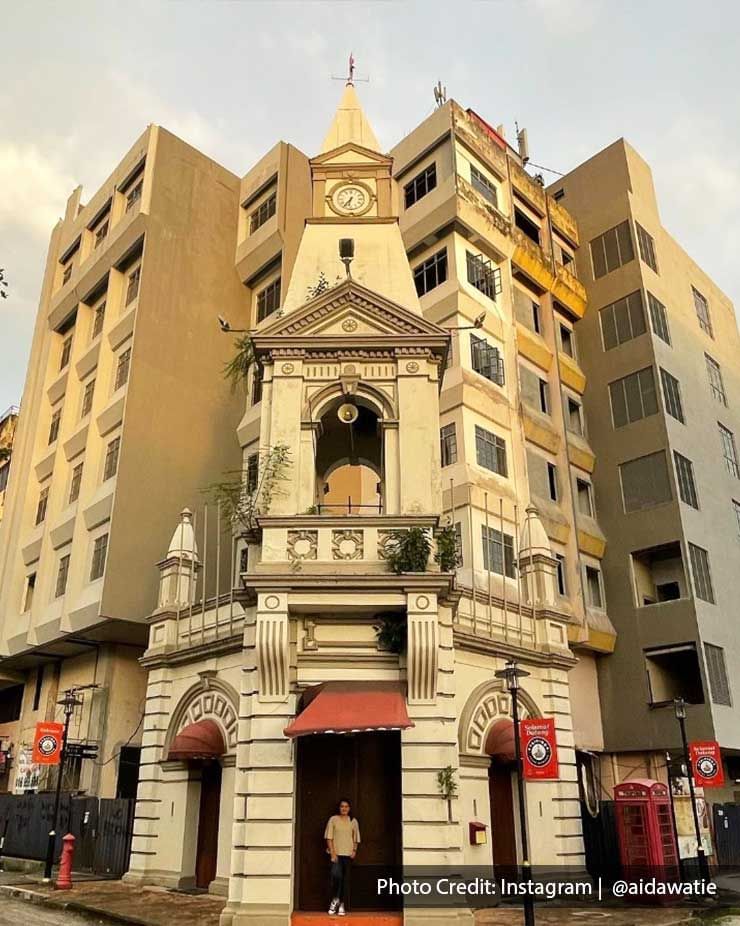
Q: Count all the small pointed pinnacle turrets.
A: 2